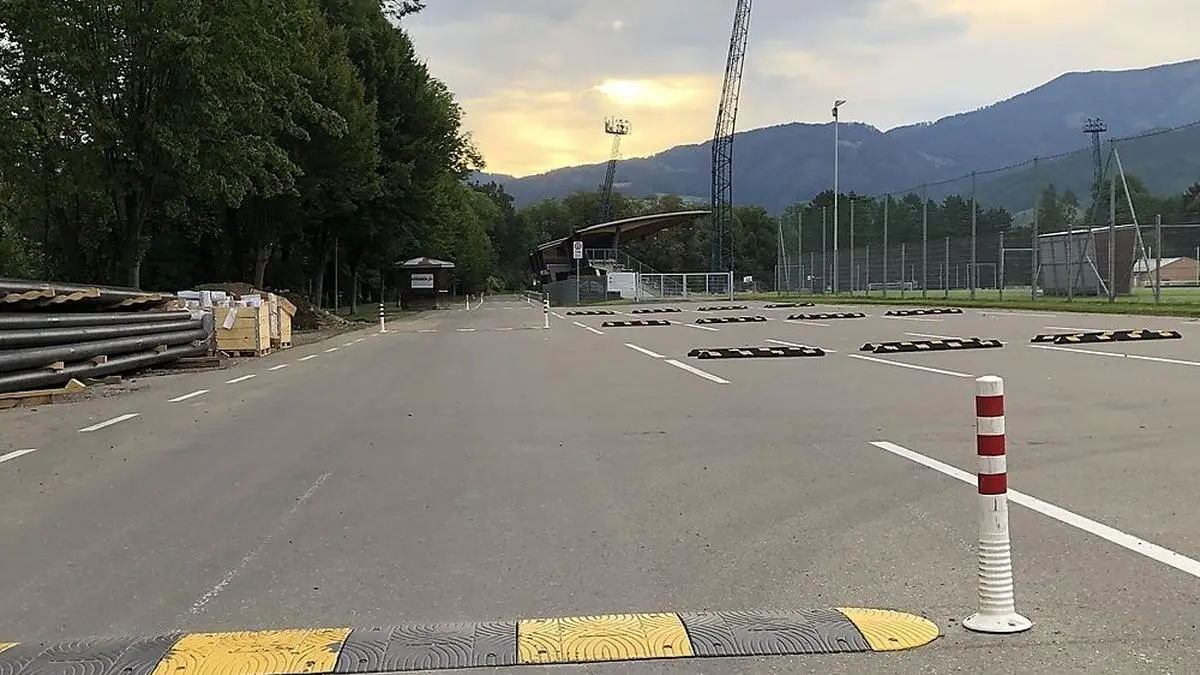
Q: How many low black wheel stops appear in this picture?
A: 11